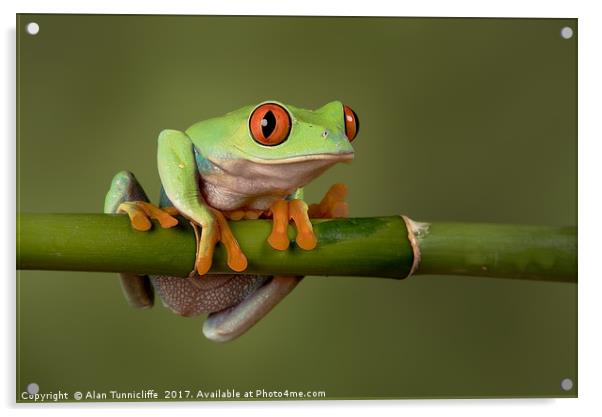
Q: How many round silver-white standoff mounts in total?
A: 4